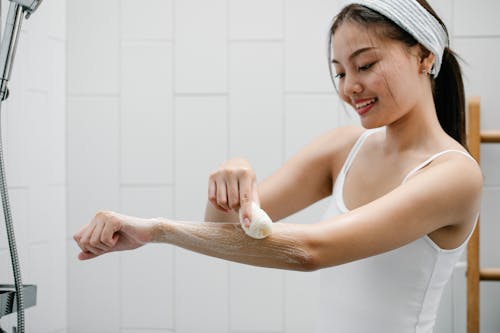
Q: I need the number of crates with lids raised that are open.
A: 0